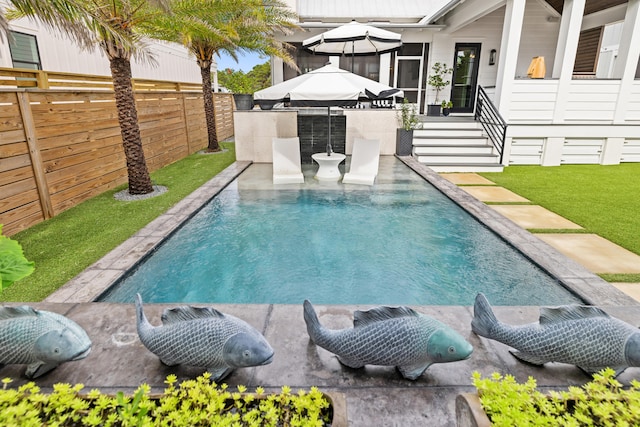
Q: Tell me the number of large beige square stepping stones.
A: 5